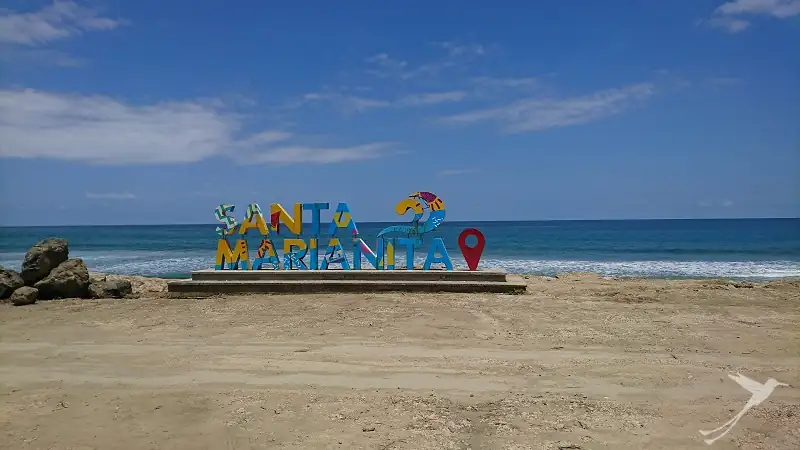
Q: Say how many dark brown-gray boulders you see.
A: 5